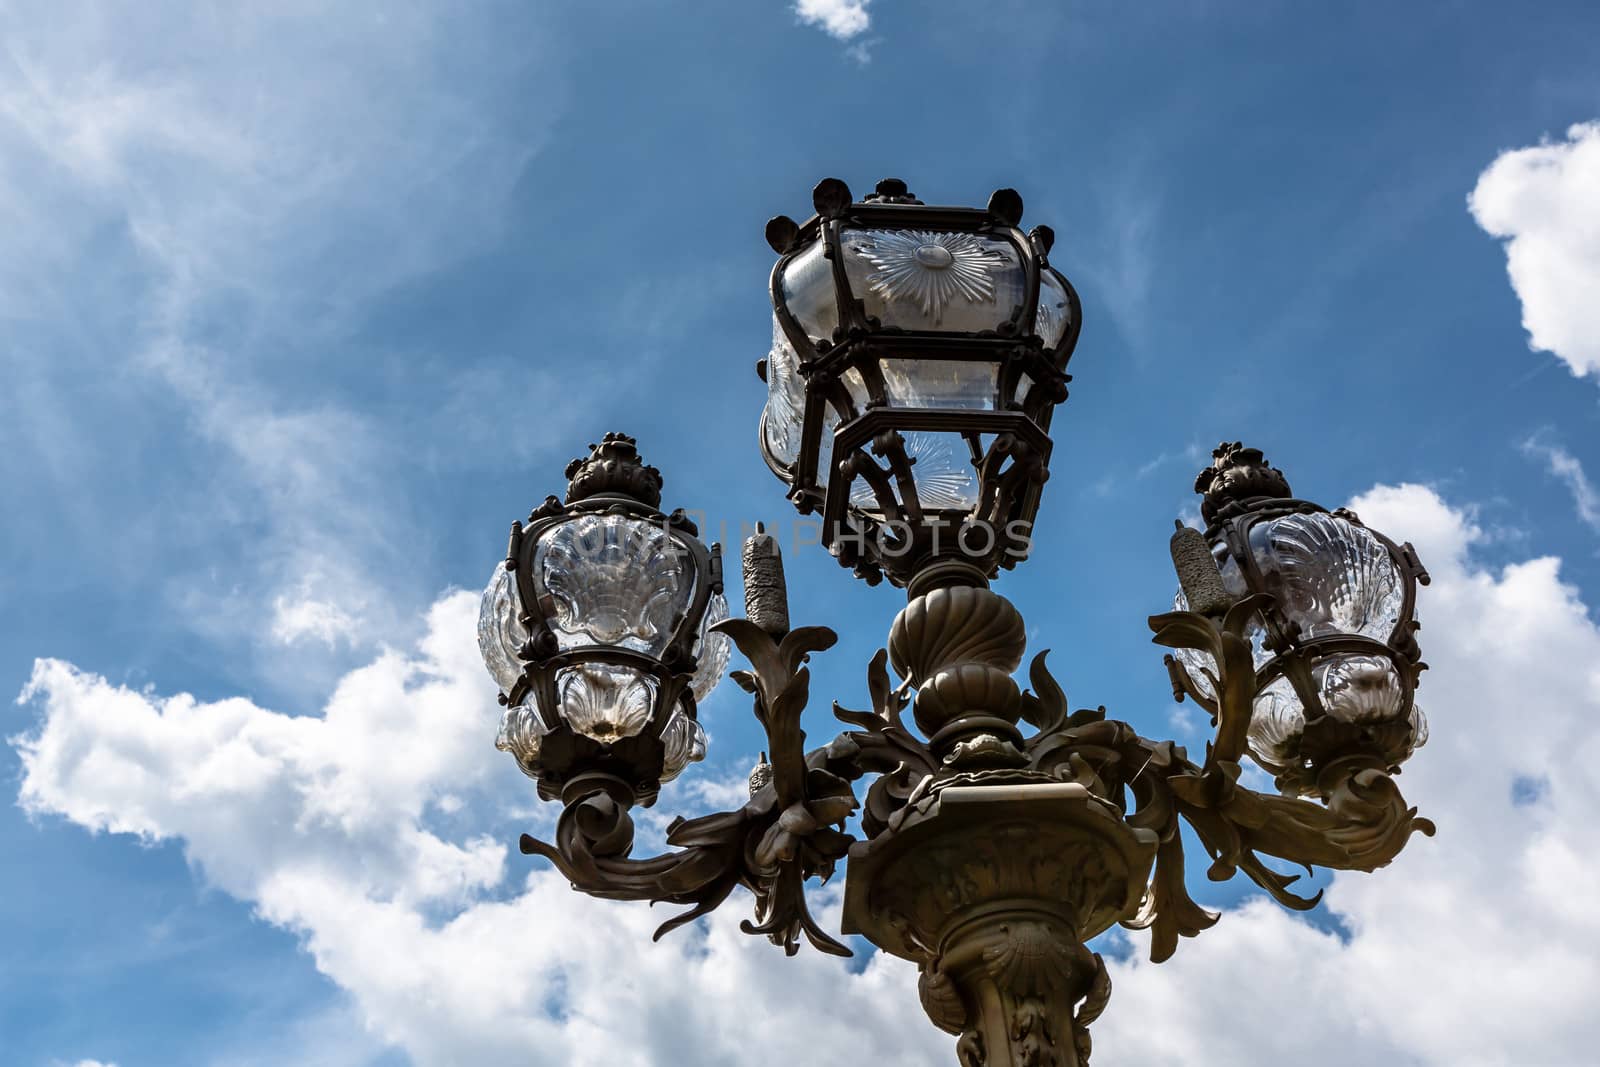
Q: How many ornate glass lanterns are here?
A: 3